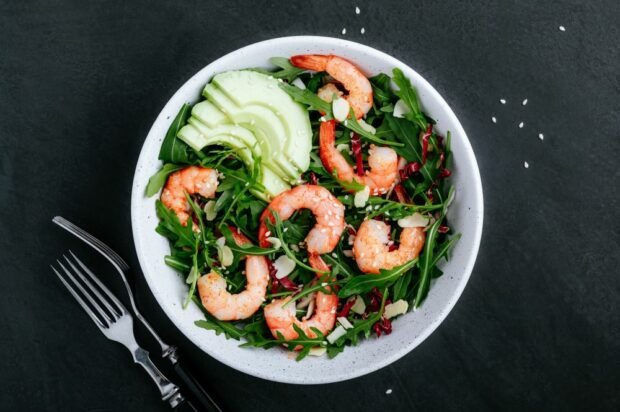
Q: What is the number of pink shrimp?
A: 7